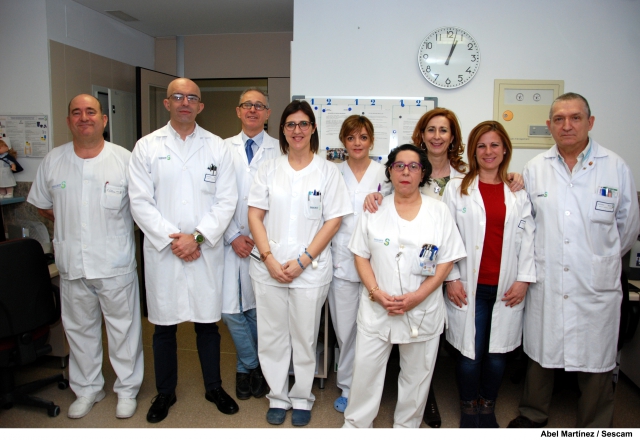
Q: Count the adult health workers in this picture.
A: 9